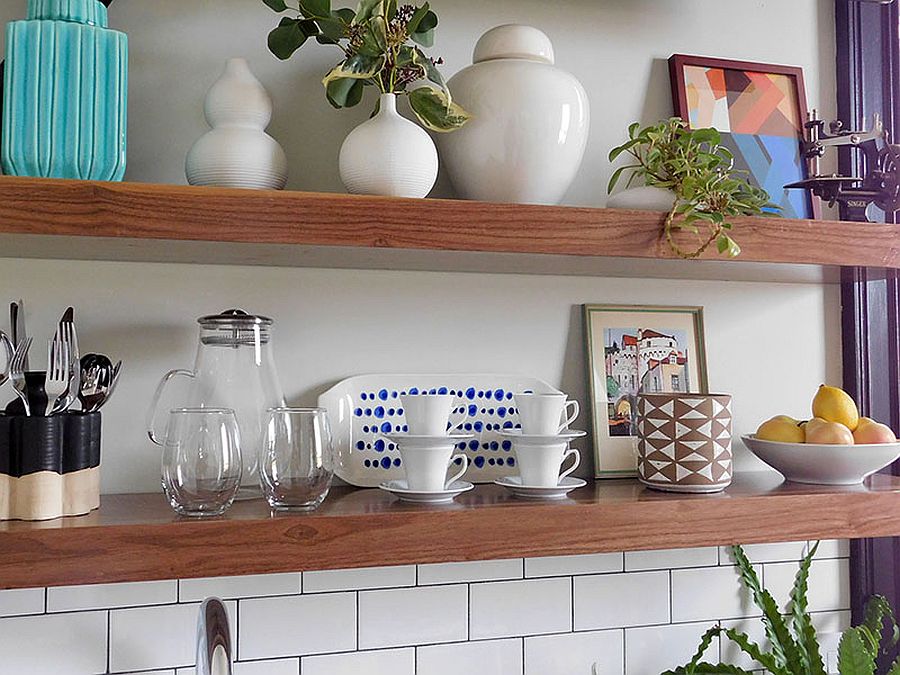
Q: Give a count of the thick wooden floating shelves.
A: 2